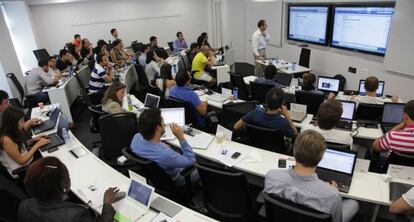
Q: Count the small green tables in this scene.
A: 0